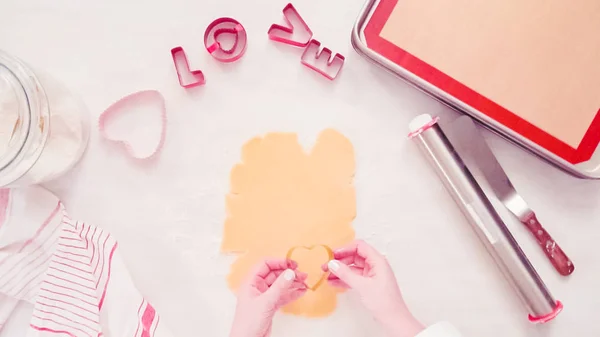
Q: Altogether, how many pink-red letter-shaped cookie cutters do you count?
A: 4